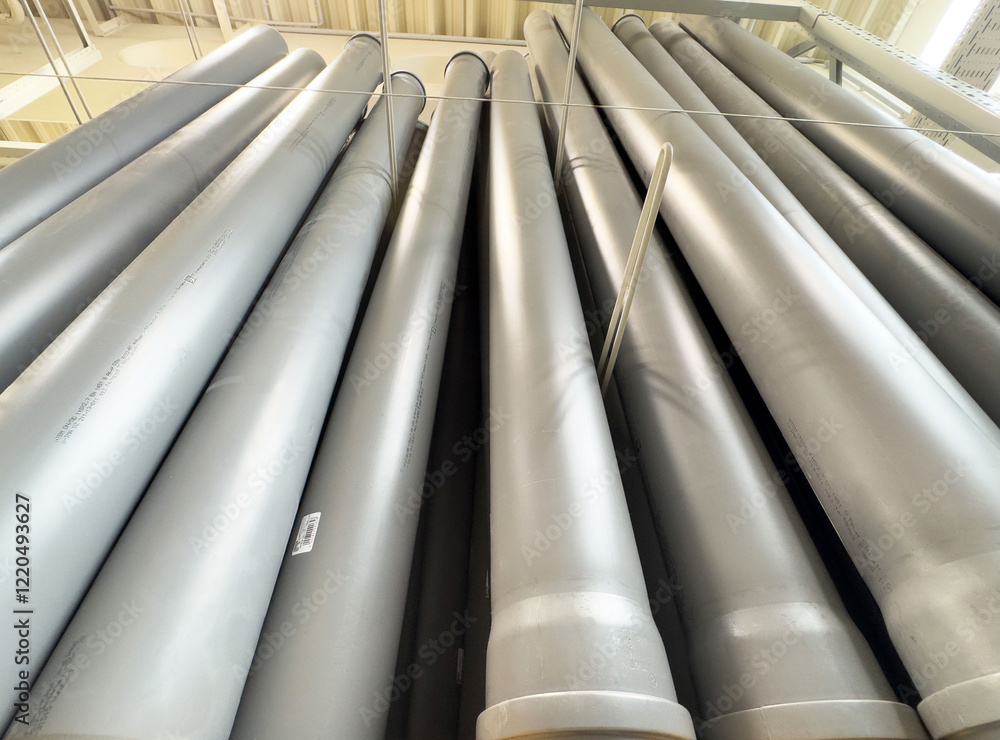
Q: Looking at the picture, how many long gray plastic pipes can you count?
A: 11